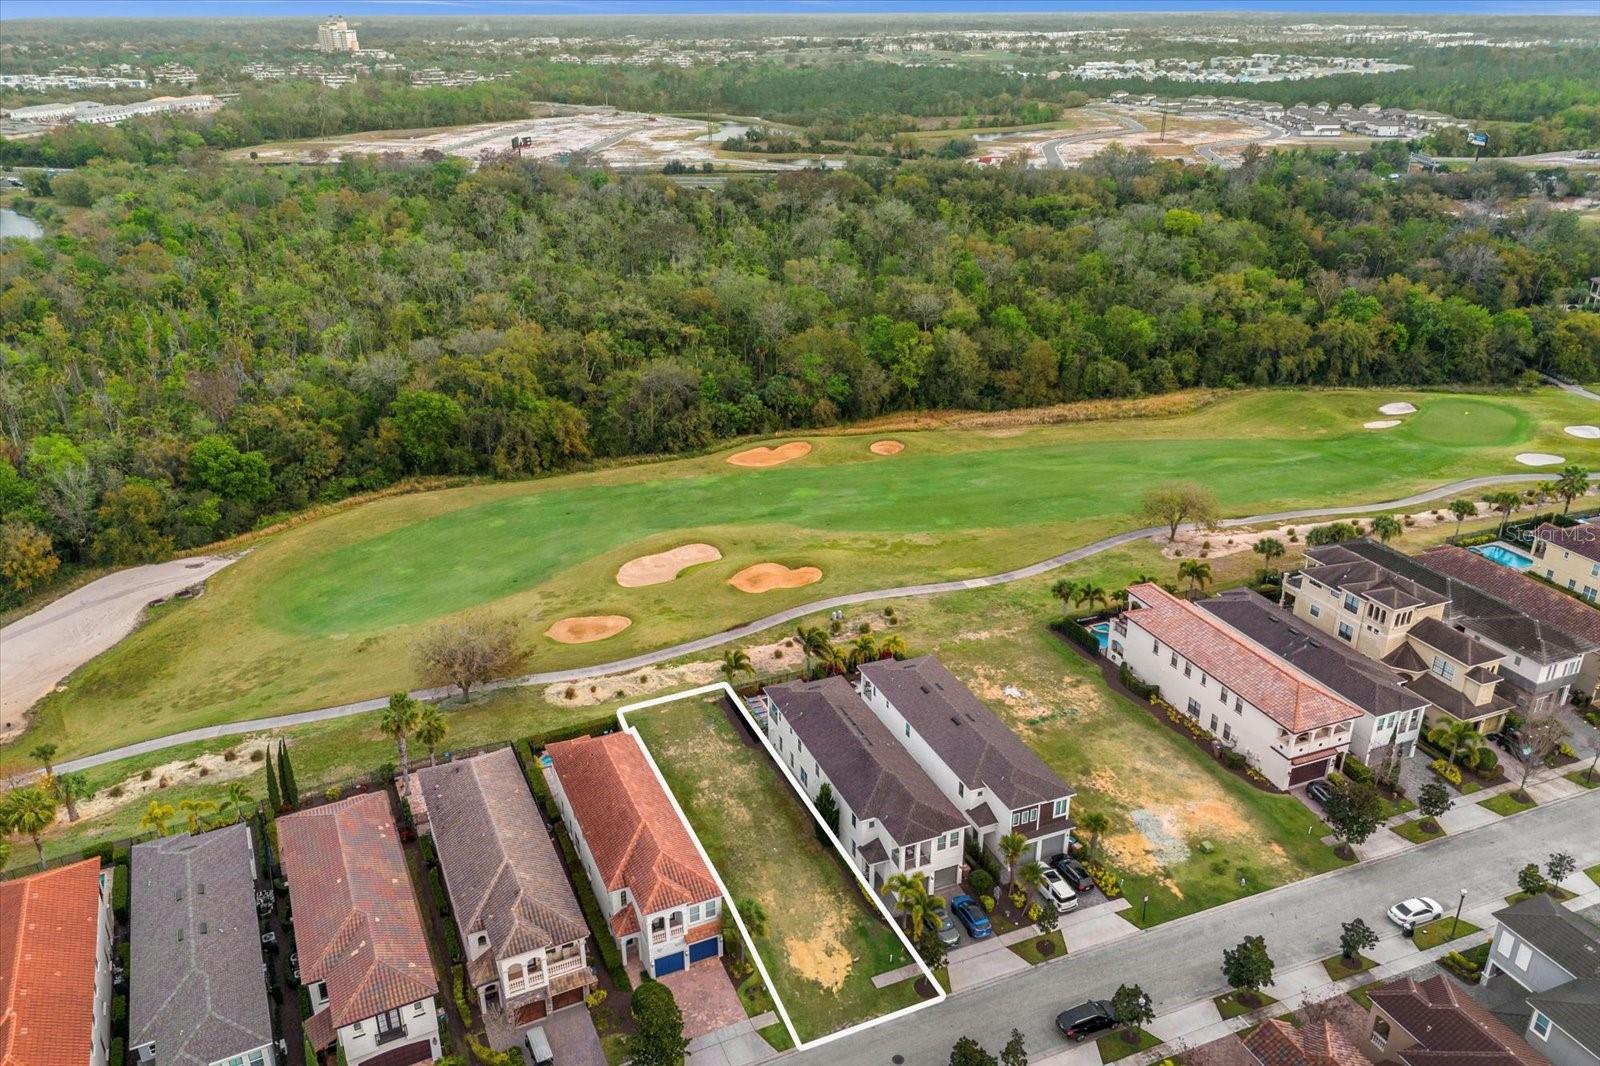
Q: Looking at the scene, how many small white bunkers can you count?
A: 4